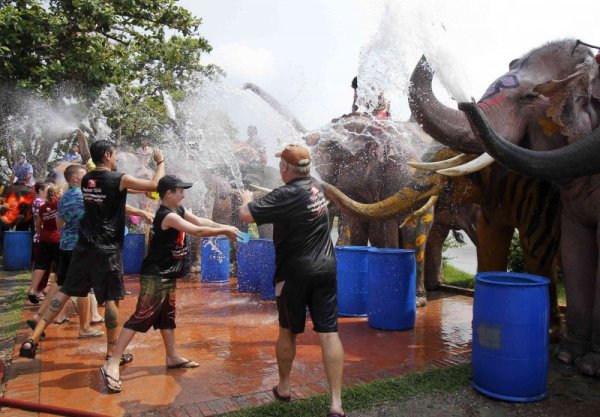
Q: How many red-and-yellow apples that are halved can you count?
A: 0